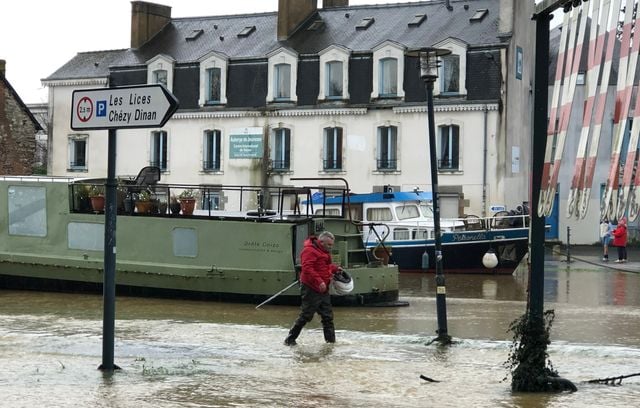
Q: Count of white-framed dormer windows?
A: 6